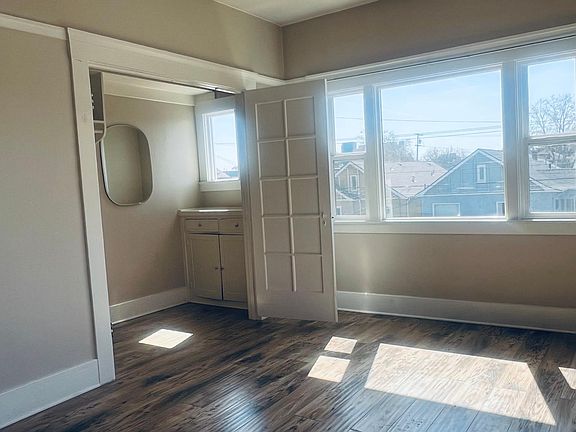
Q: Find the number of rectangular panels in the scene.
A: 10